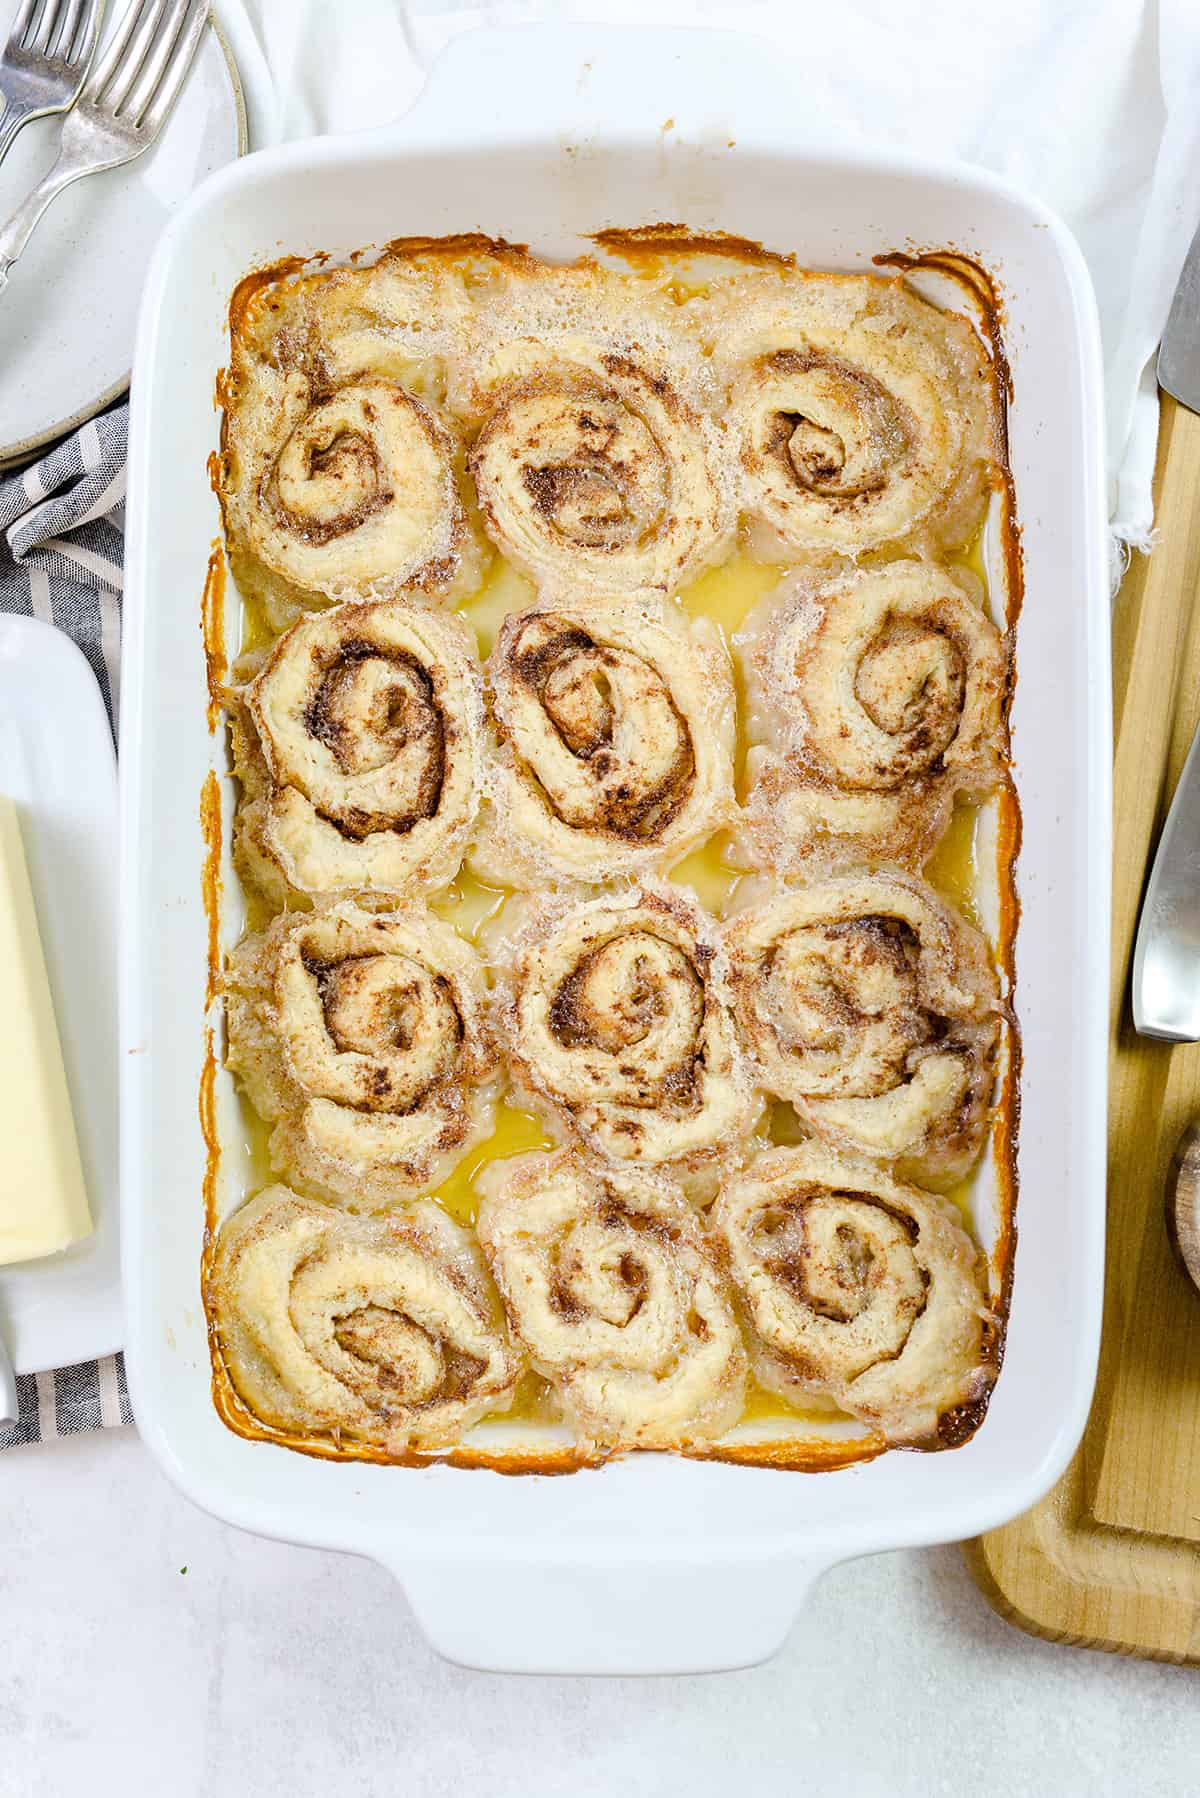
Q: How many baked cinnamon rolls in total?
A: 12